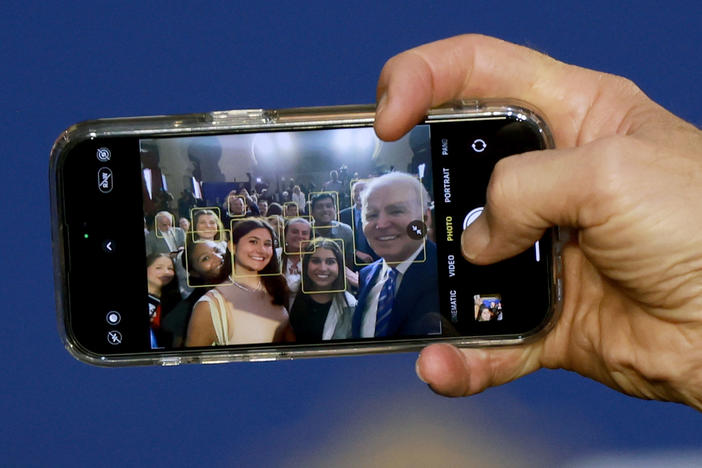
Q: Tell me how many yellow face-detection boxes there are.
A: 10